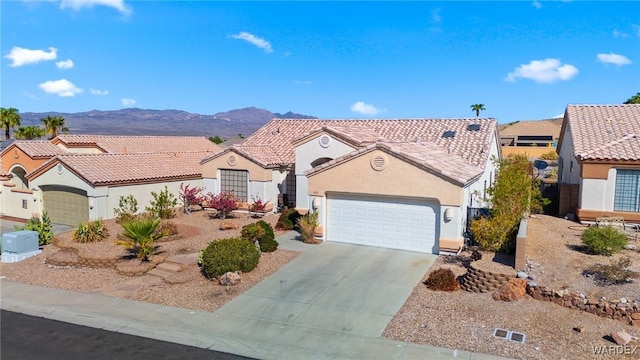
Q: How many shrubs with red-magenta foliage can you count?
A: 3